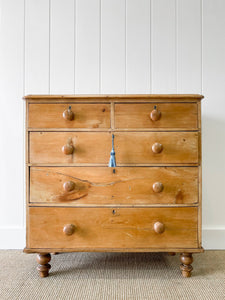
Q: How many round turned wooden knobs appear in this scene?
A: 8